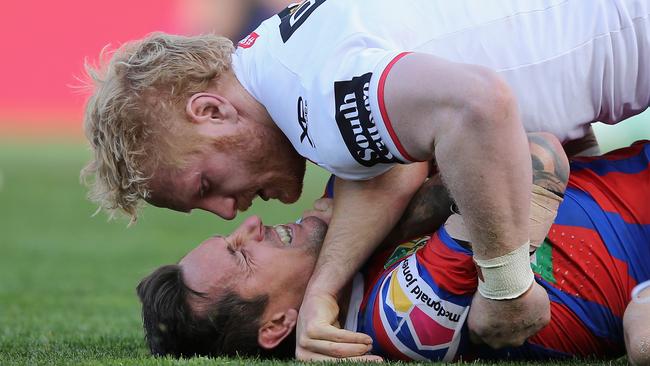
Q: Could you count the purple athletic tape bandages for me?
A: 0